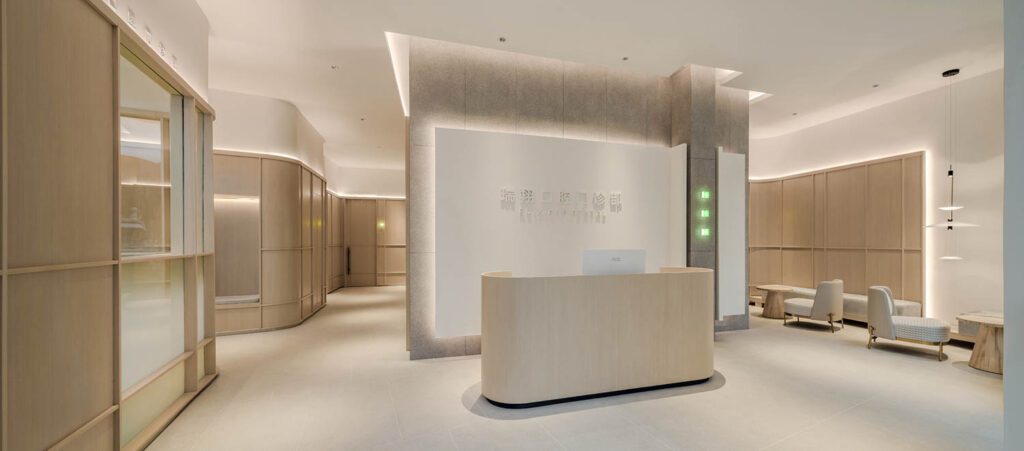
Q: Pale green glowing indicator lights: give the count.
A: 3